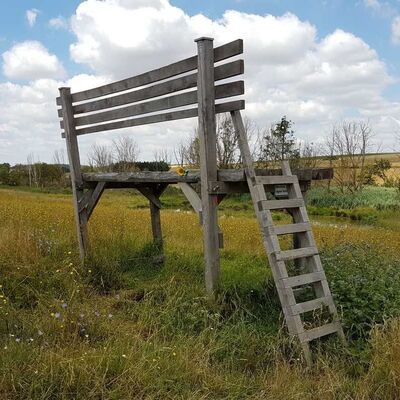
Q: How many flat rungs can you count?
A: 7